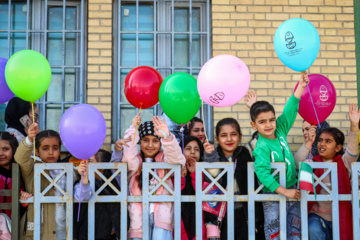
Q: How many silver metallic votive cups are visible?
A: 0